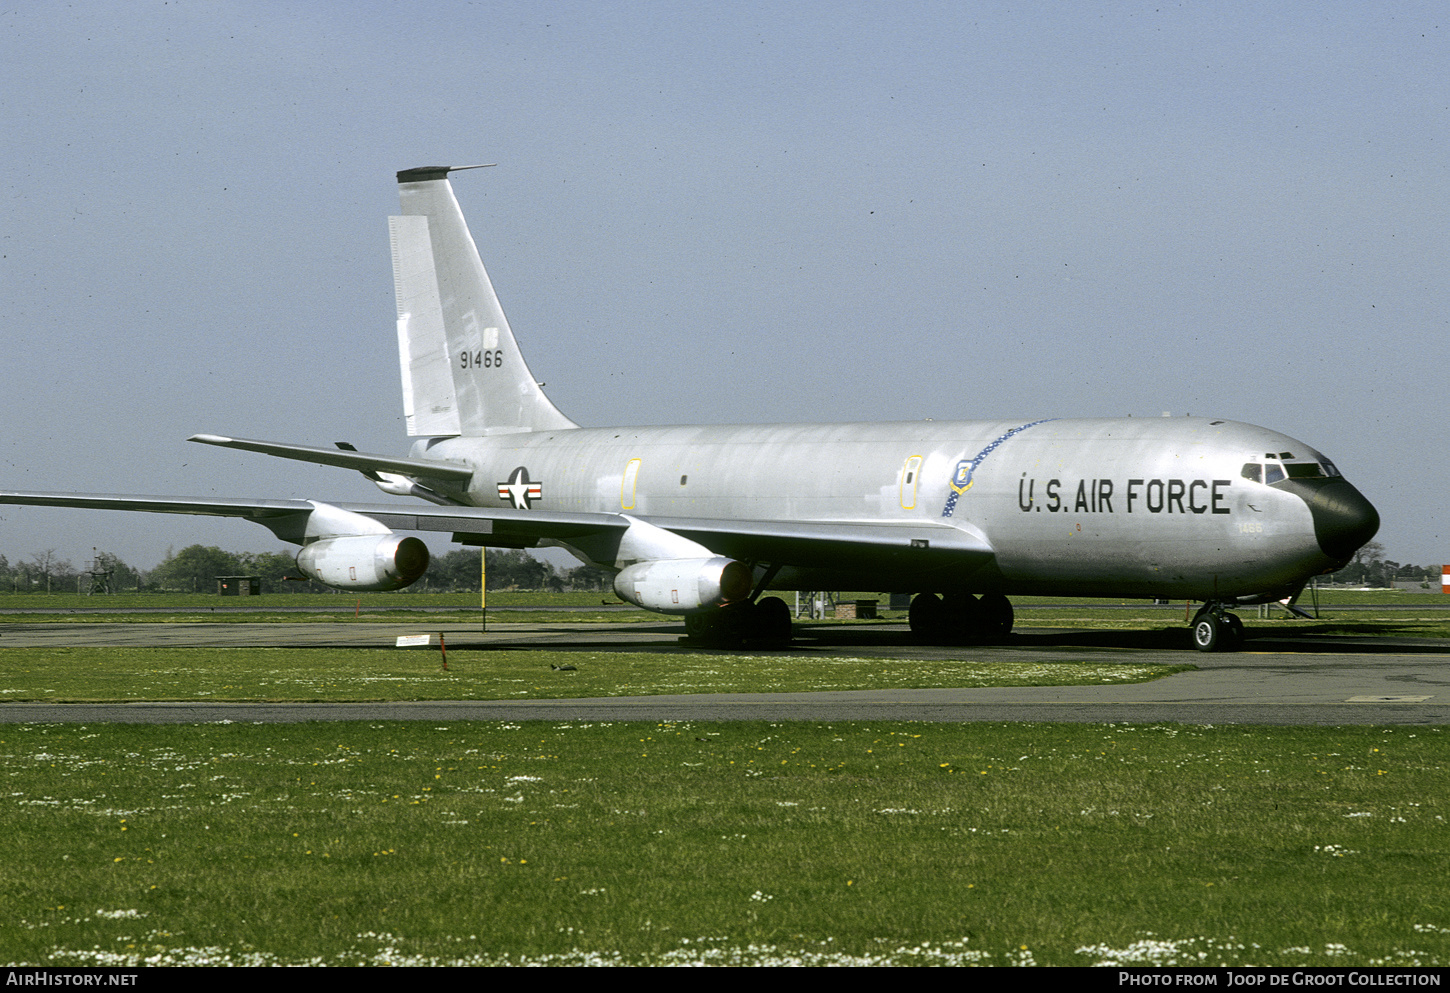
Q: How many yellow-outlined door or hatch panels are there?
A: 2